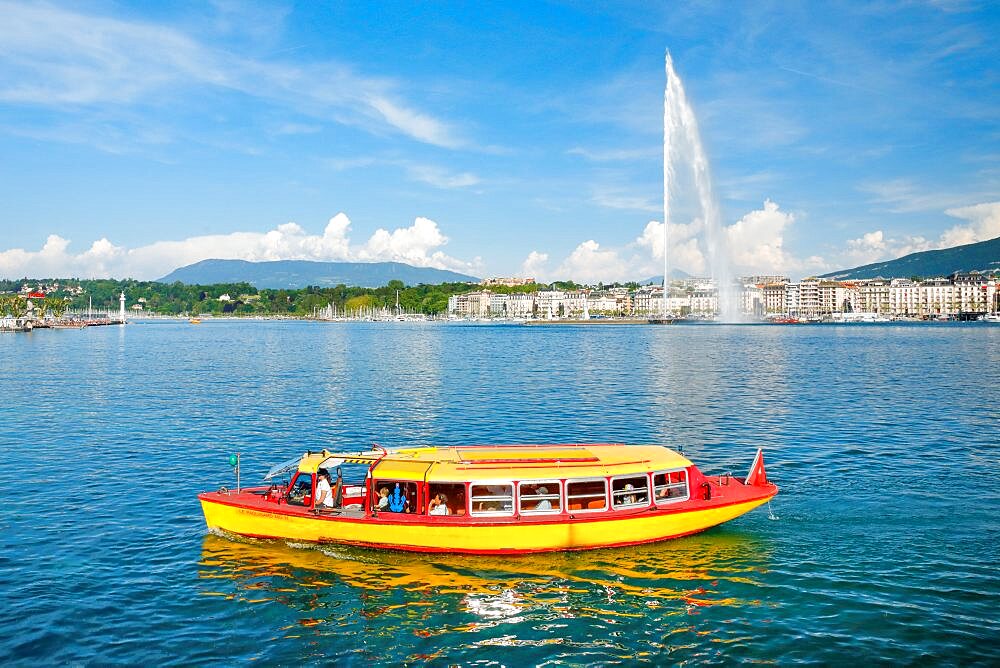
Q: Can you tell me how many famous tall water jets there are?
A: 1